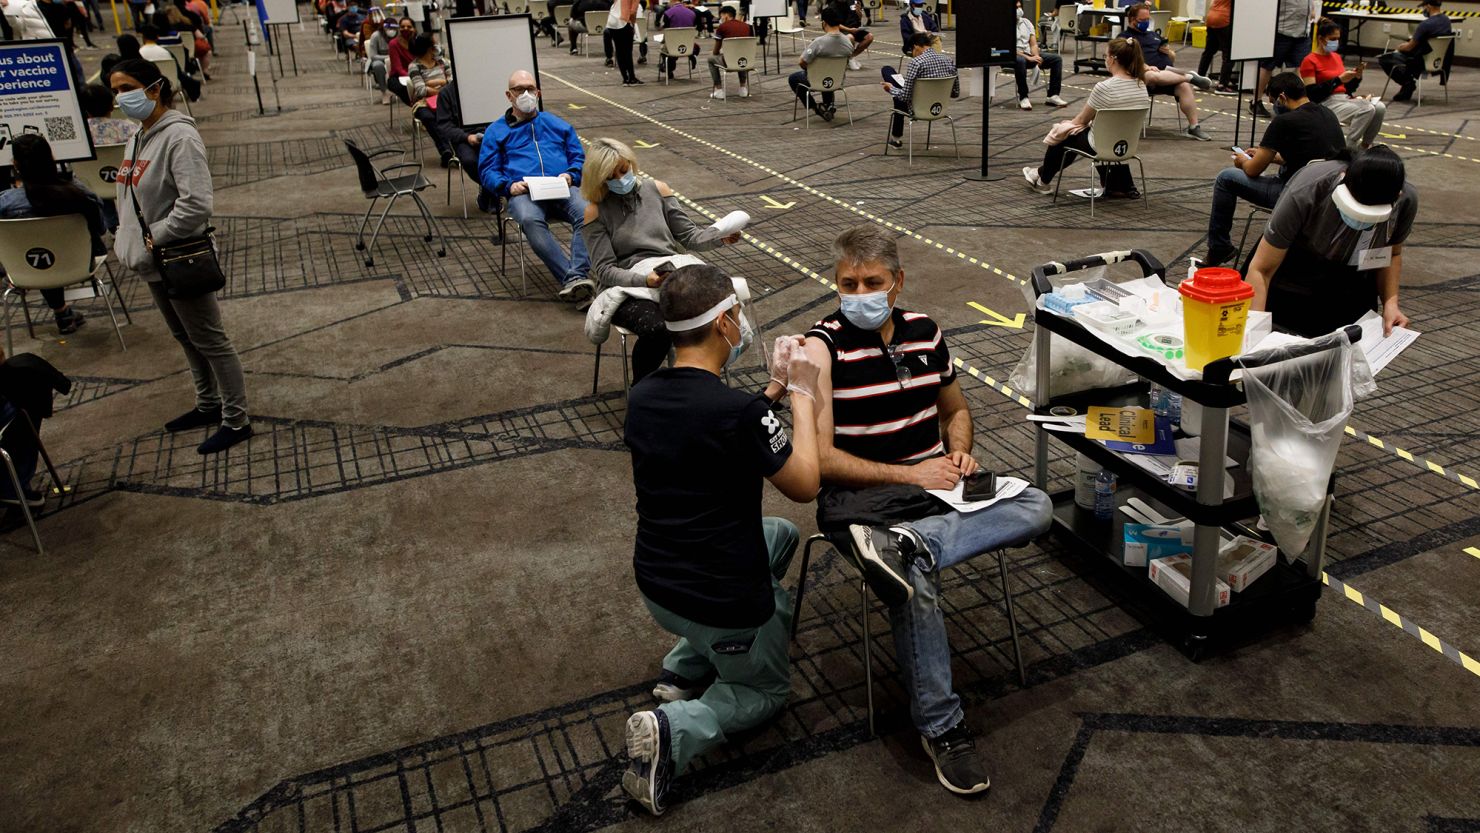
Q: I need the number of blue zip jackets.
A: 1